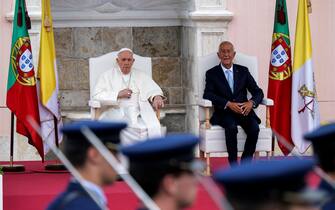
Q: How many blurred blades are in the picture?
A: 4